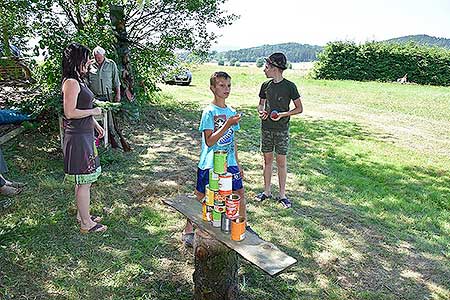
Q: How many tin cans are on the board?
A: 10